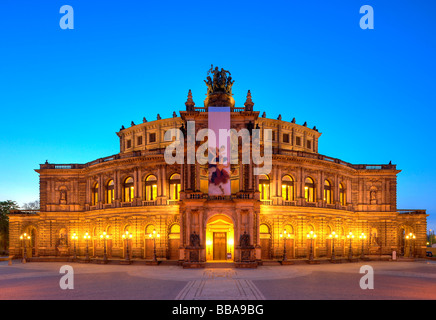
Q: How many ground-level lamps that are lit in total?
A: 12